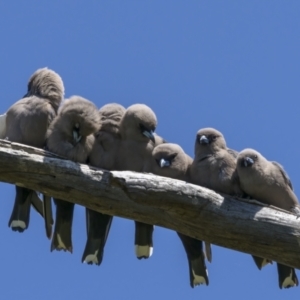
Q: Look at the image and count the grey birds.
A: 7